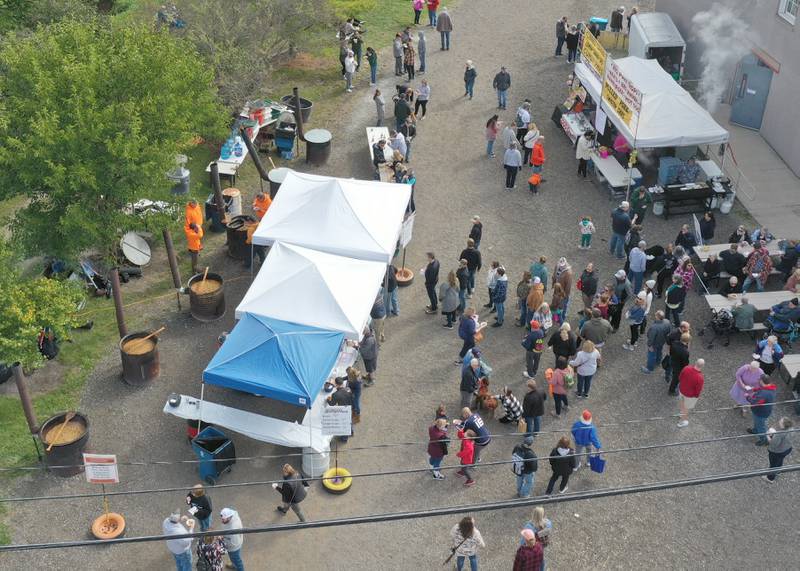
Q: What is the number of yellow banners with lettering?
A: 2